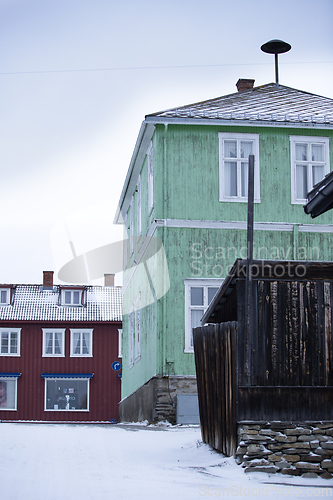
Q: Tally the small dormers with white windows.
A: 2